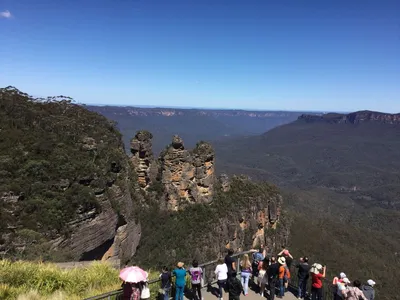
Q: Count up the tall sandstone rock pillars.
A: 3